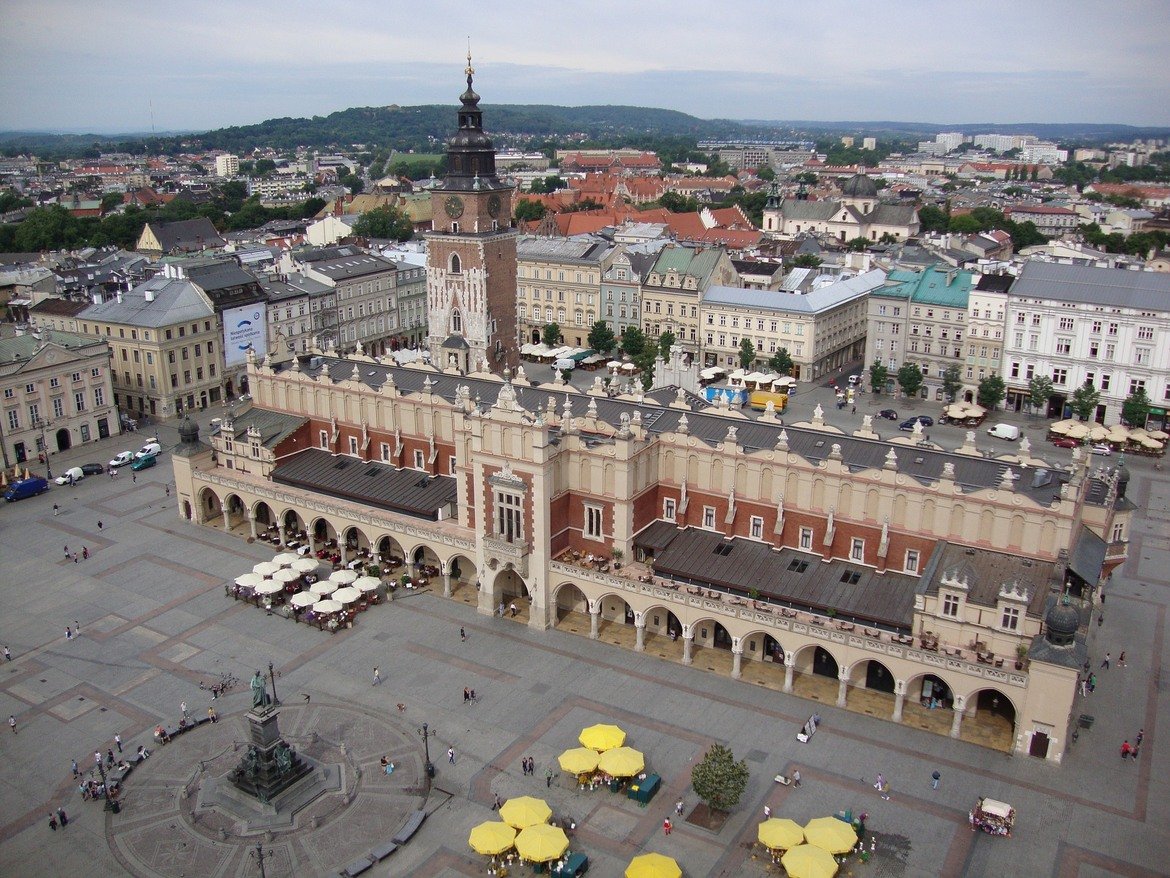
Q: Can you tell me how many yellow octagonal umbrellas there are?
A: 10